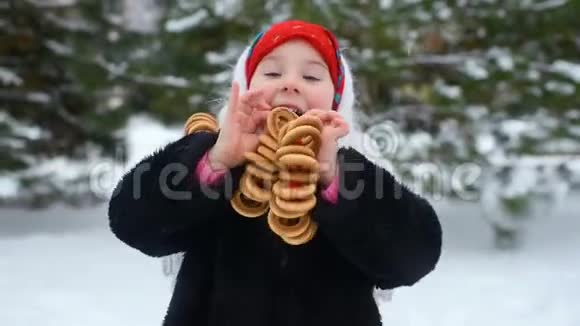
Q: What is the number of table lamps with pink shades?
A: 0